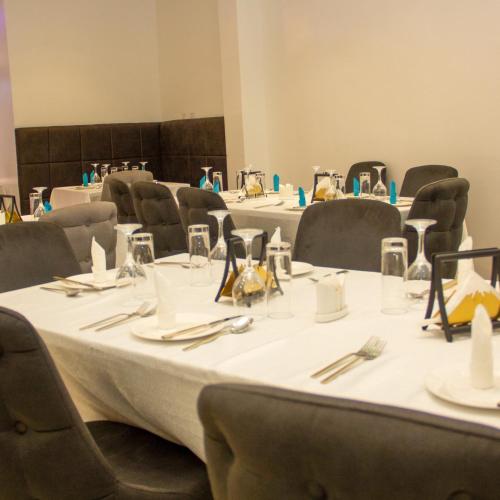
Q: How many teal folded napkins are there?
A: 9